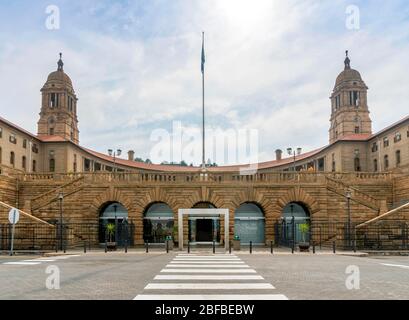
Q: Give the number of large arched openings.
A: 5